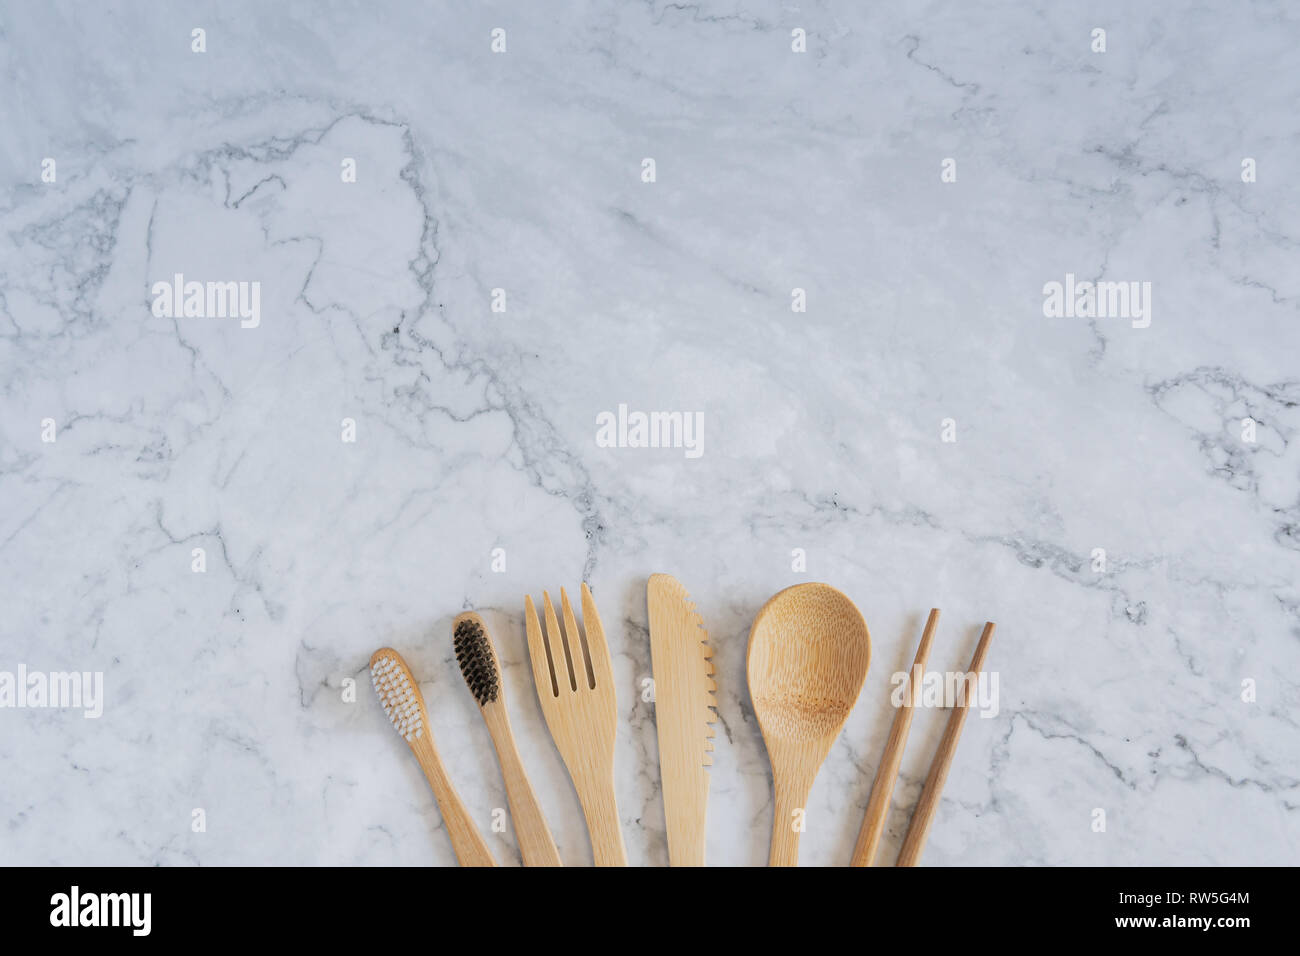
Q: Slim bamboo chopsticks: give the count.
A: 2